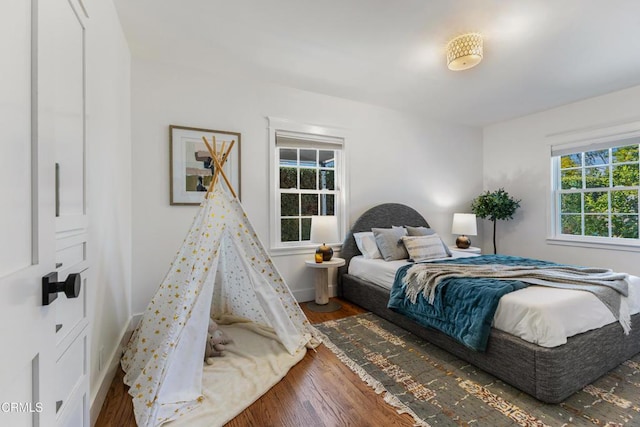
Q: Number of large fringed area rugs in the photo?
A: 1